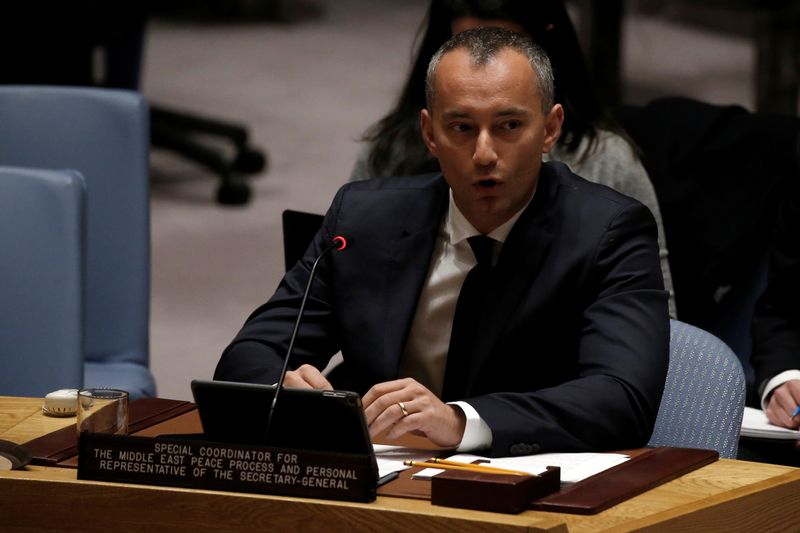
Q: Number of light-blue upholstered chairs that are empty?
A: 2